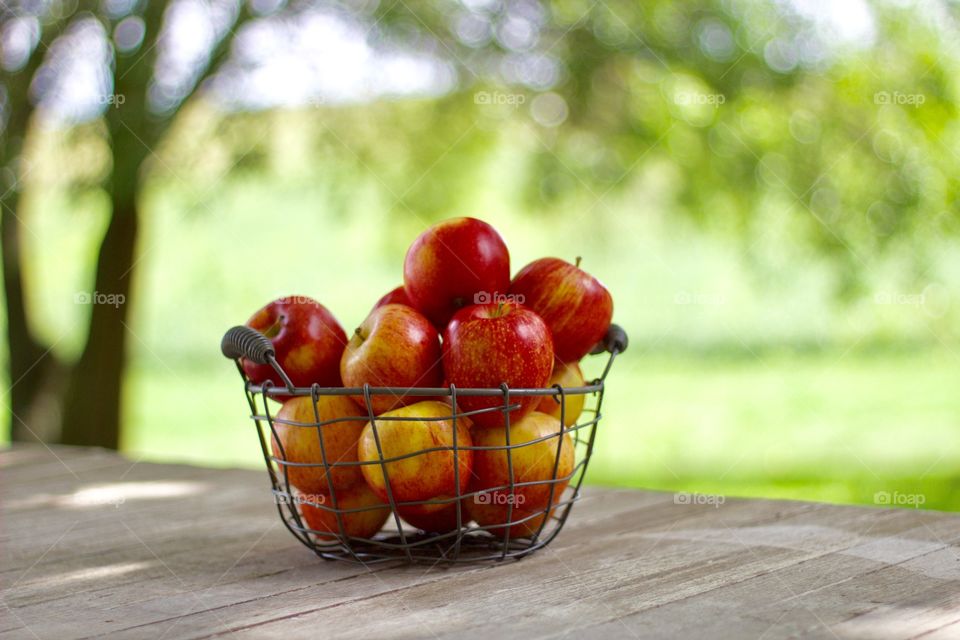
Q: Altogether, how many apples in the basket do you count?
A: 13